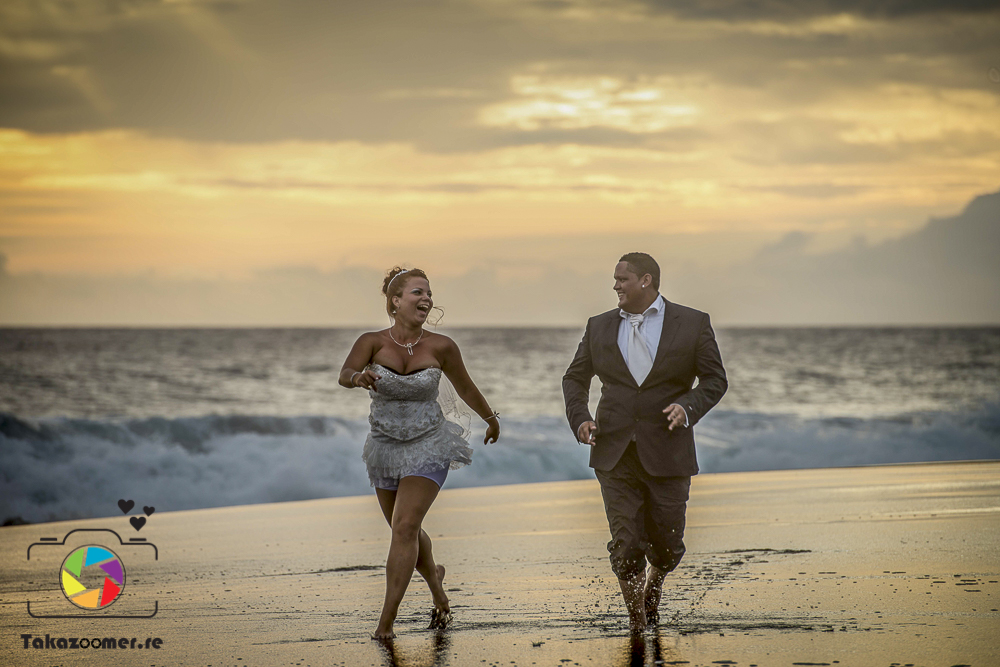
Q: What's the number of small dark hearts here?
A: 3